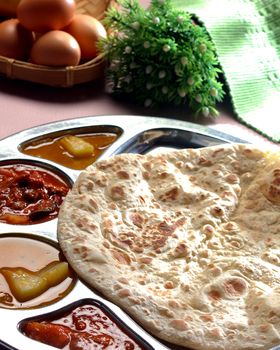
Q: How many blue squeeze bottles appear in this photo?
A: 0